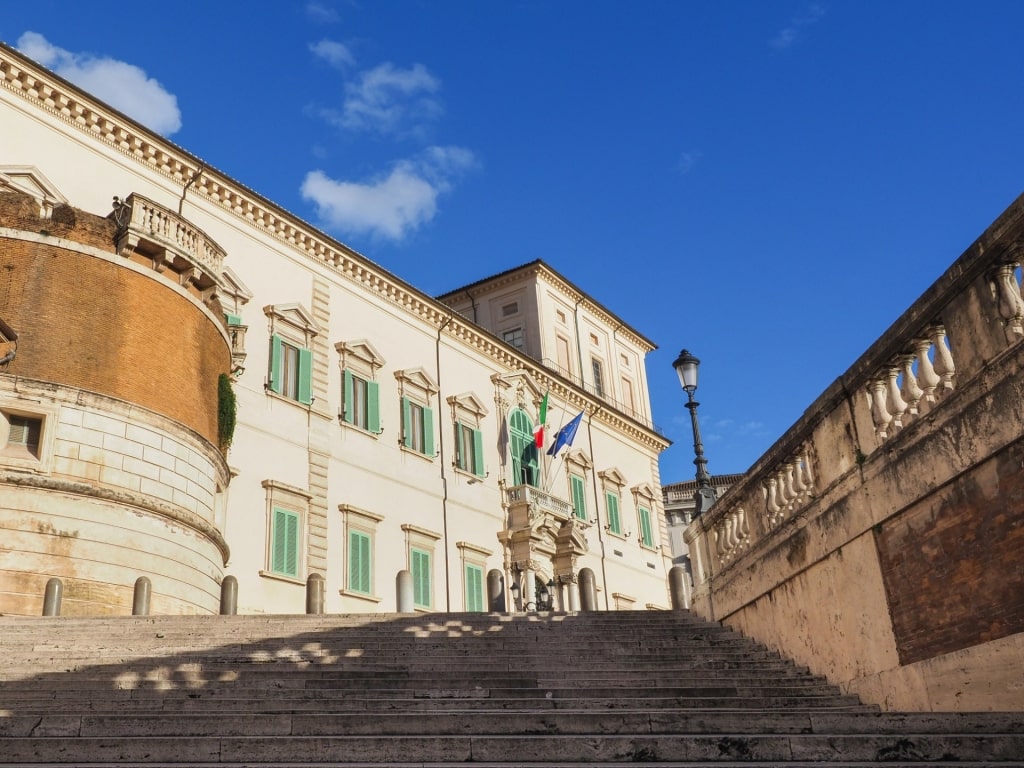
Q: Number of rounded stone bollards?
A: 8